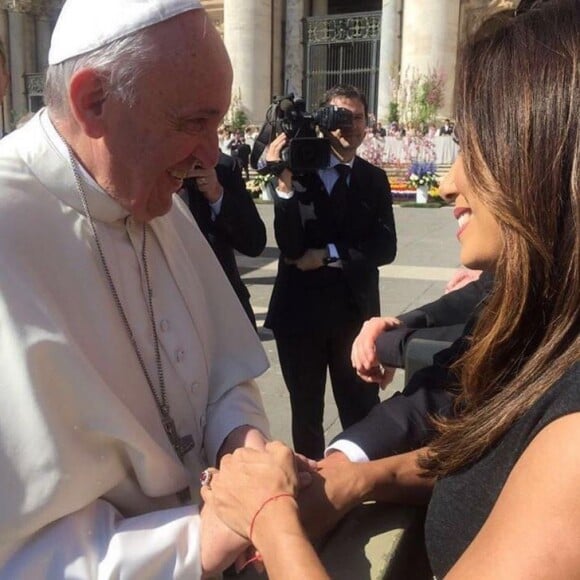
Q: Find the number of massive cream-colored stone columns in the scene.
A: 2